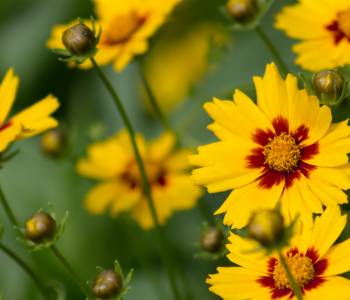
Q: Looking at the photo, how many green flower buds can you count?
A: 8